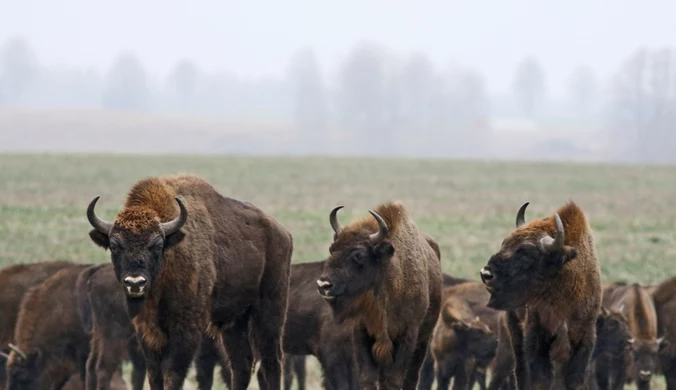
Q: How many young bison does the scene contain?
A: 3